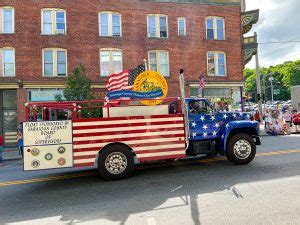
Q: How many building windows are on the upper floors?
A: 11